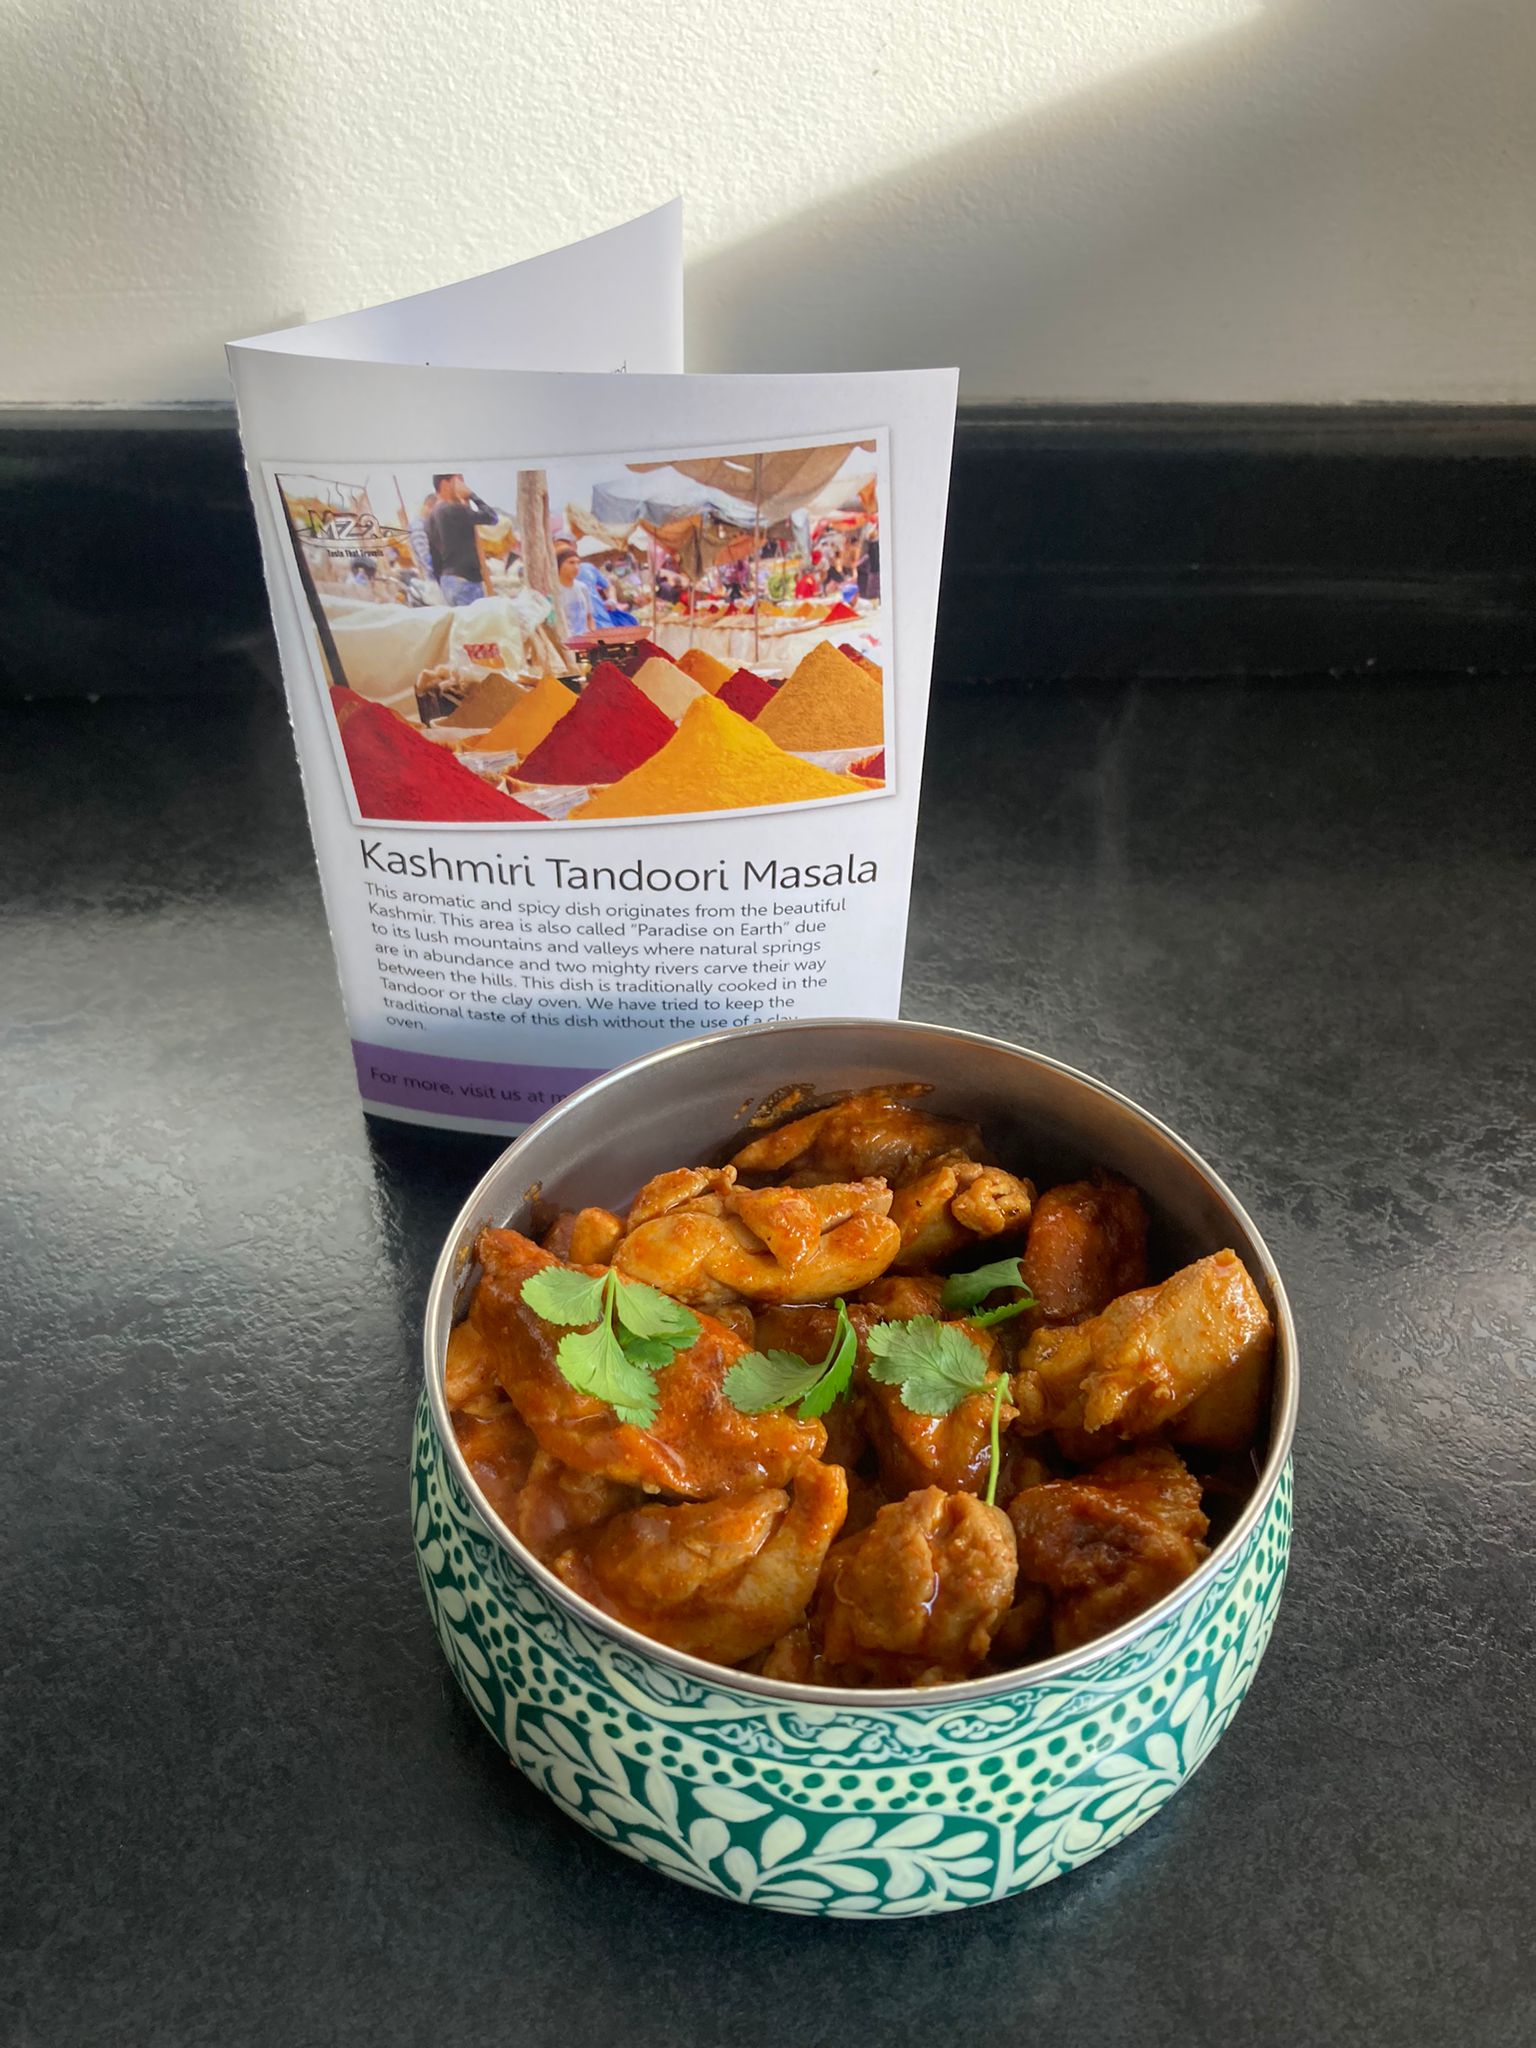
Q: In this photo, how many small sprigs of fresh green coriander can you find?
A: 4